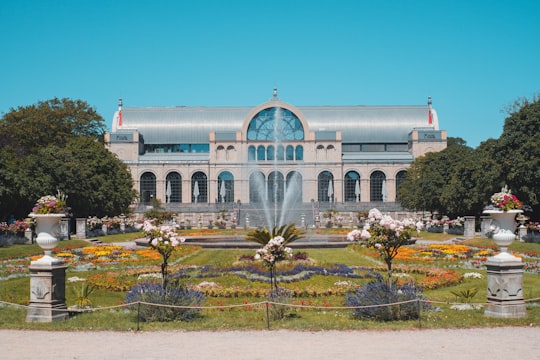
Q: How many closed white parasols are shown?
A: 6